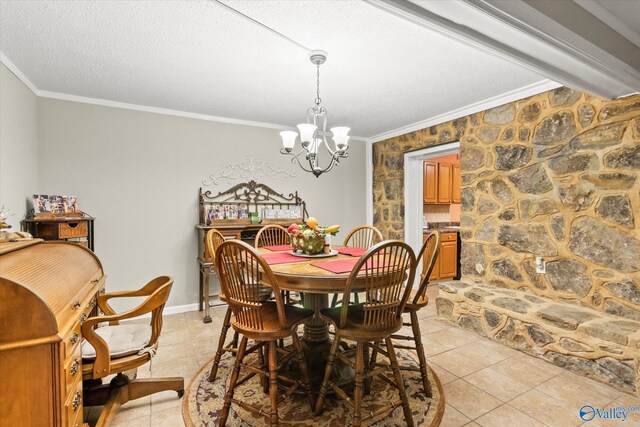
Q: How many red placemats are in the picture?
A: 4